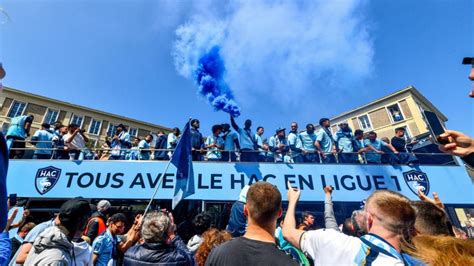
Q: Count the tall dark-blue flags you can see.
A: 1